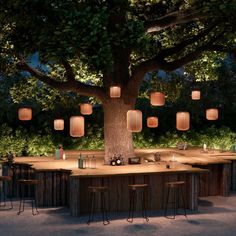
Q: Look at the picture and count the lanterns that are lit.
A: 11